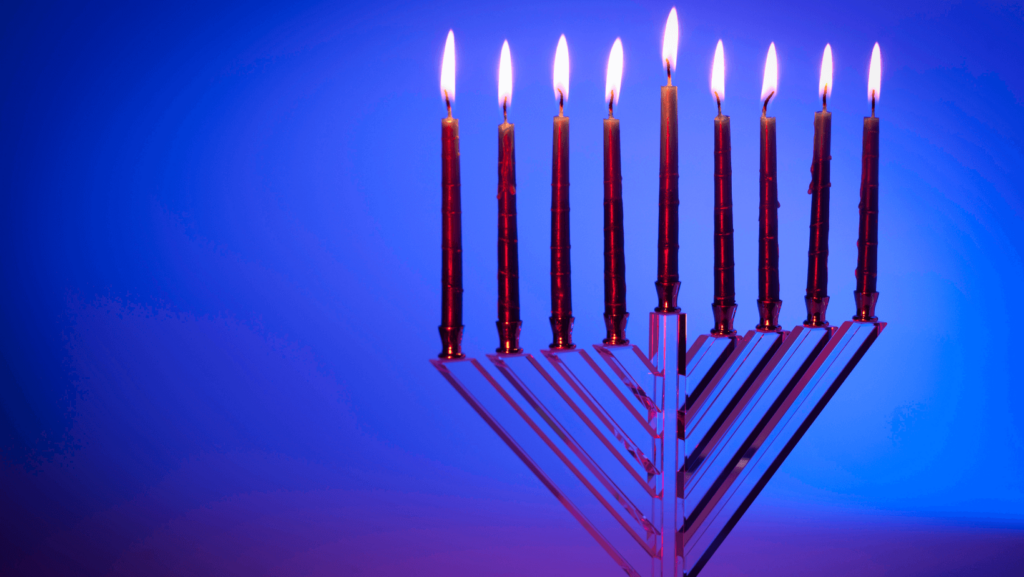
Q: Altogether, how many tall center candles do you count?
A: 1